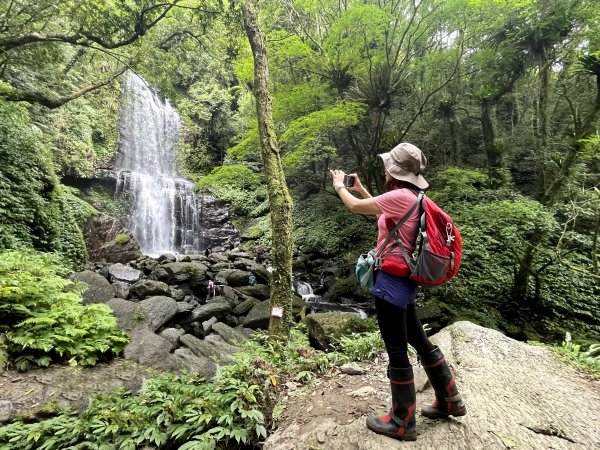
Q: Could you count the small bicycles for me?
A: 0